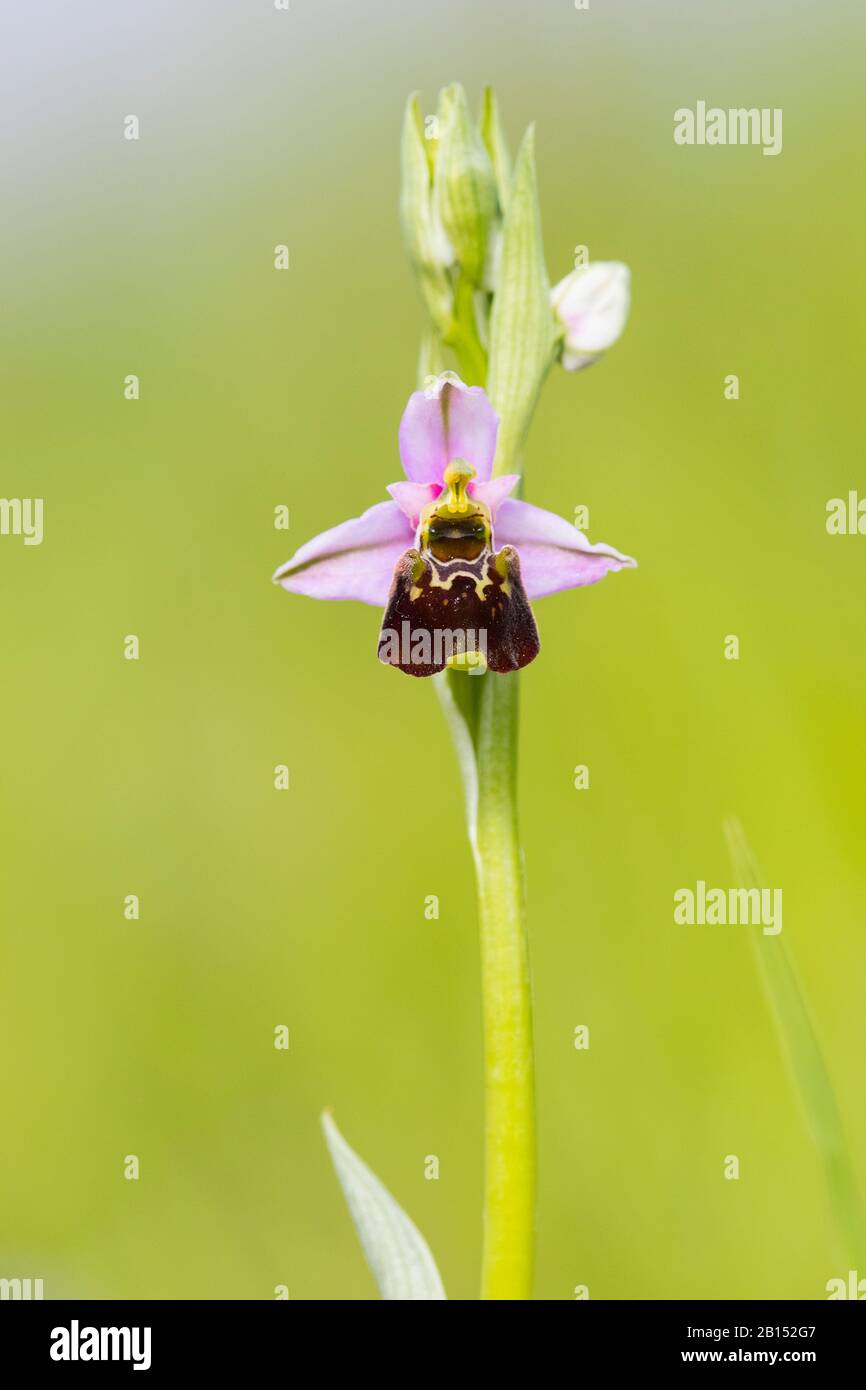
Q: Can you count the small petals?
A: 2